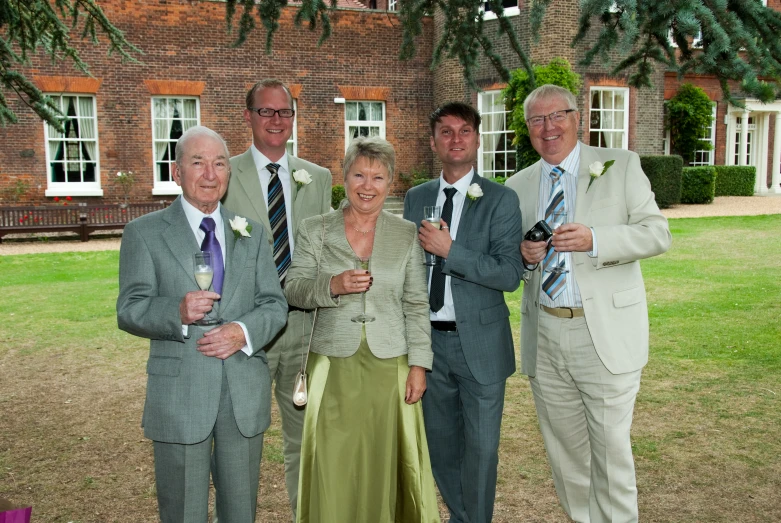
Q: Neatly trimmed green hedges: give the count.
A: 3